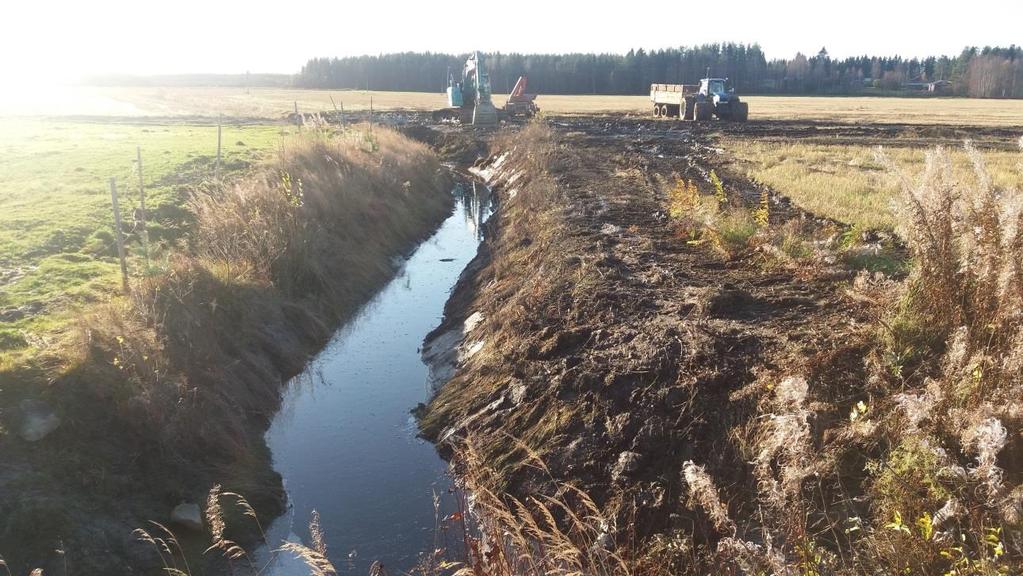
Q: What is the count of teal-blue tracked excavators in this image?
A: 1